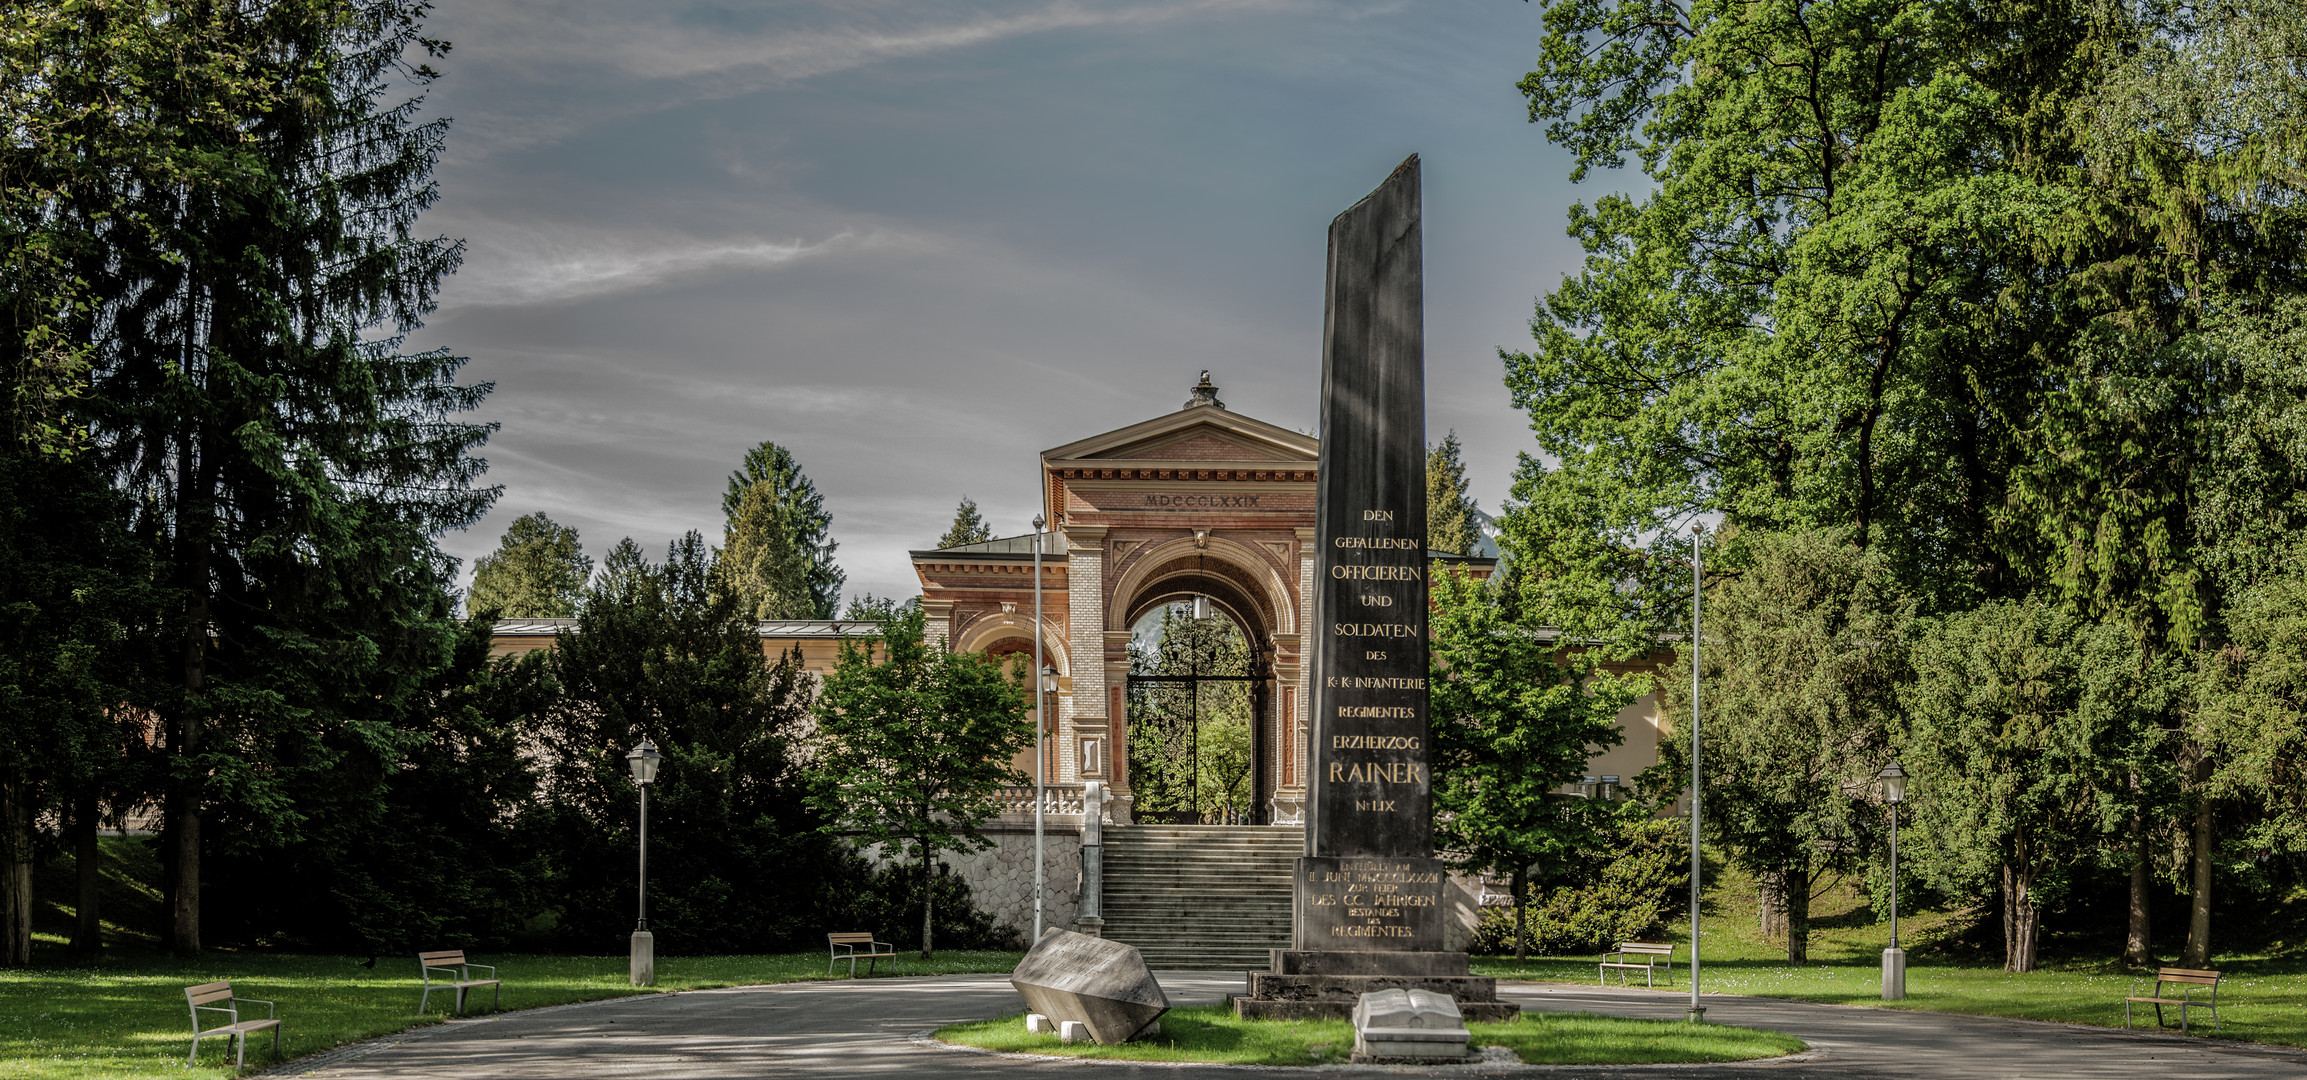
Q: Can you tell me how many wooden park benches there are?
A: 5